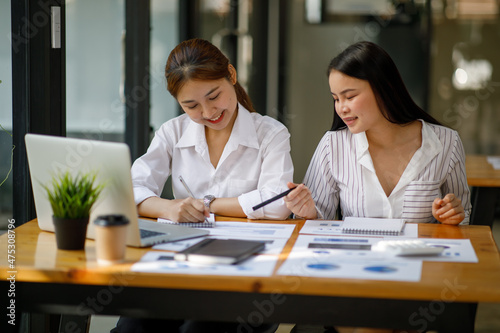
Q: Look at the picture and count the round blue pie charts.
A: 2